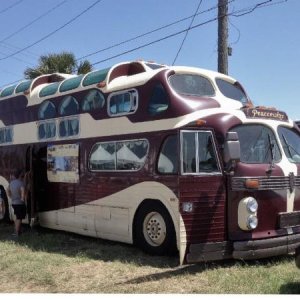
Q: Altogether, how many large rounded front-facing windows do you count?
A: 4